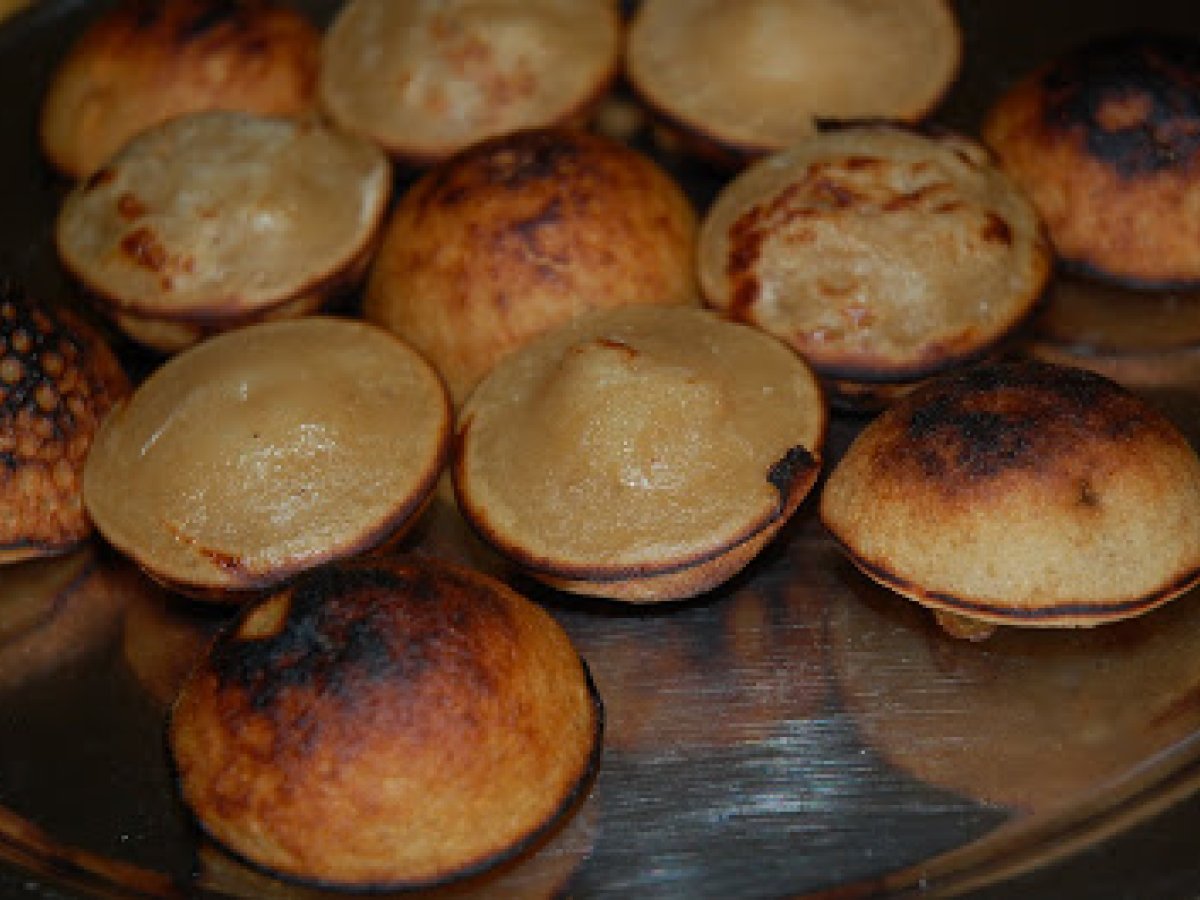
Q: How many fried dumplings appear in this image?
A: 12